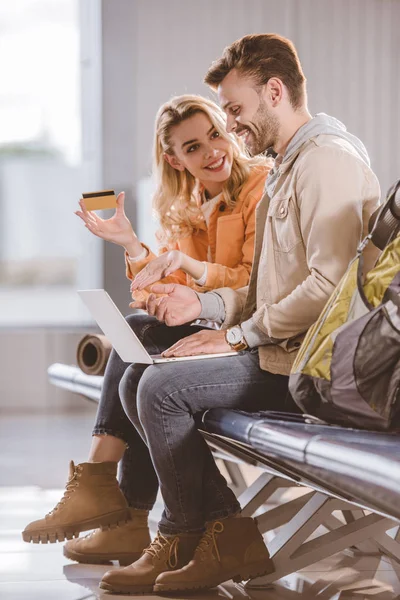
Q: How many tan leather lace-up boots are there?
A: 4